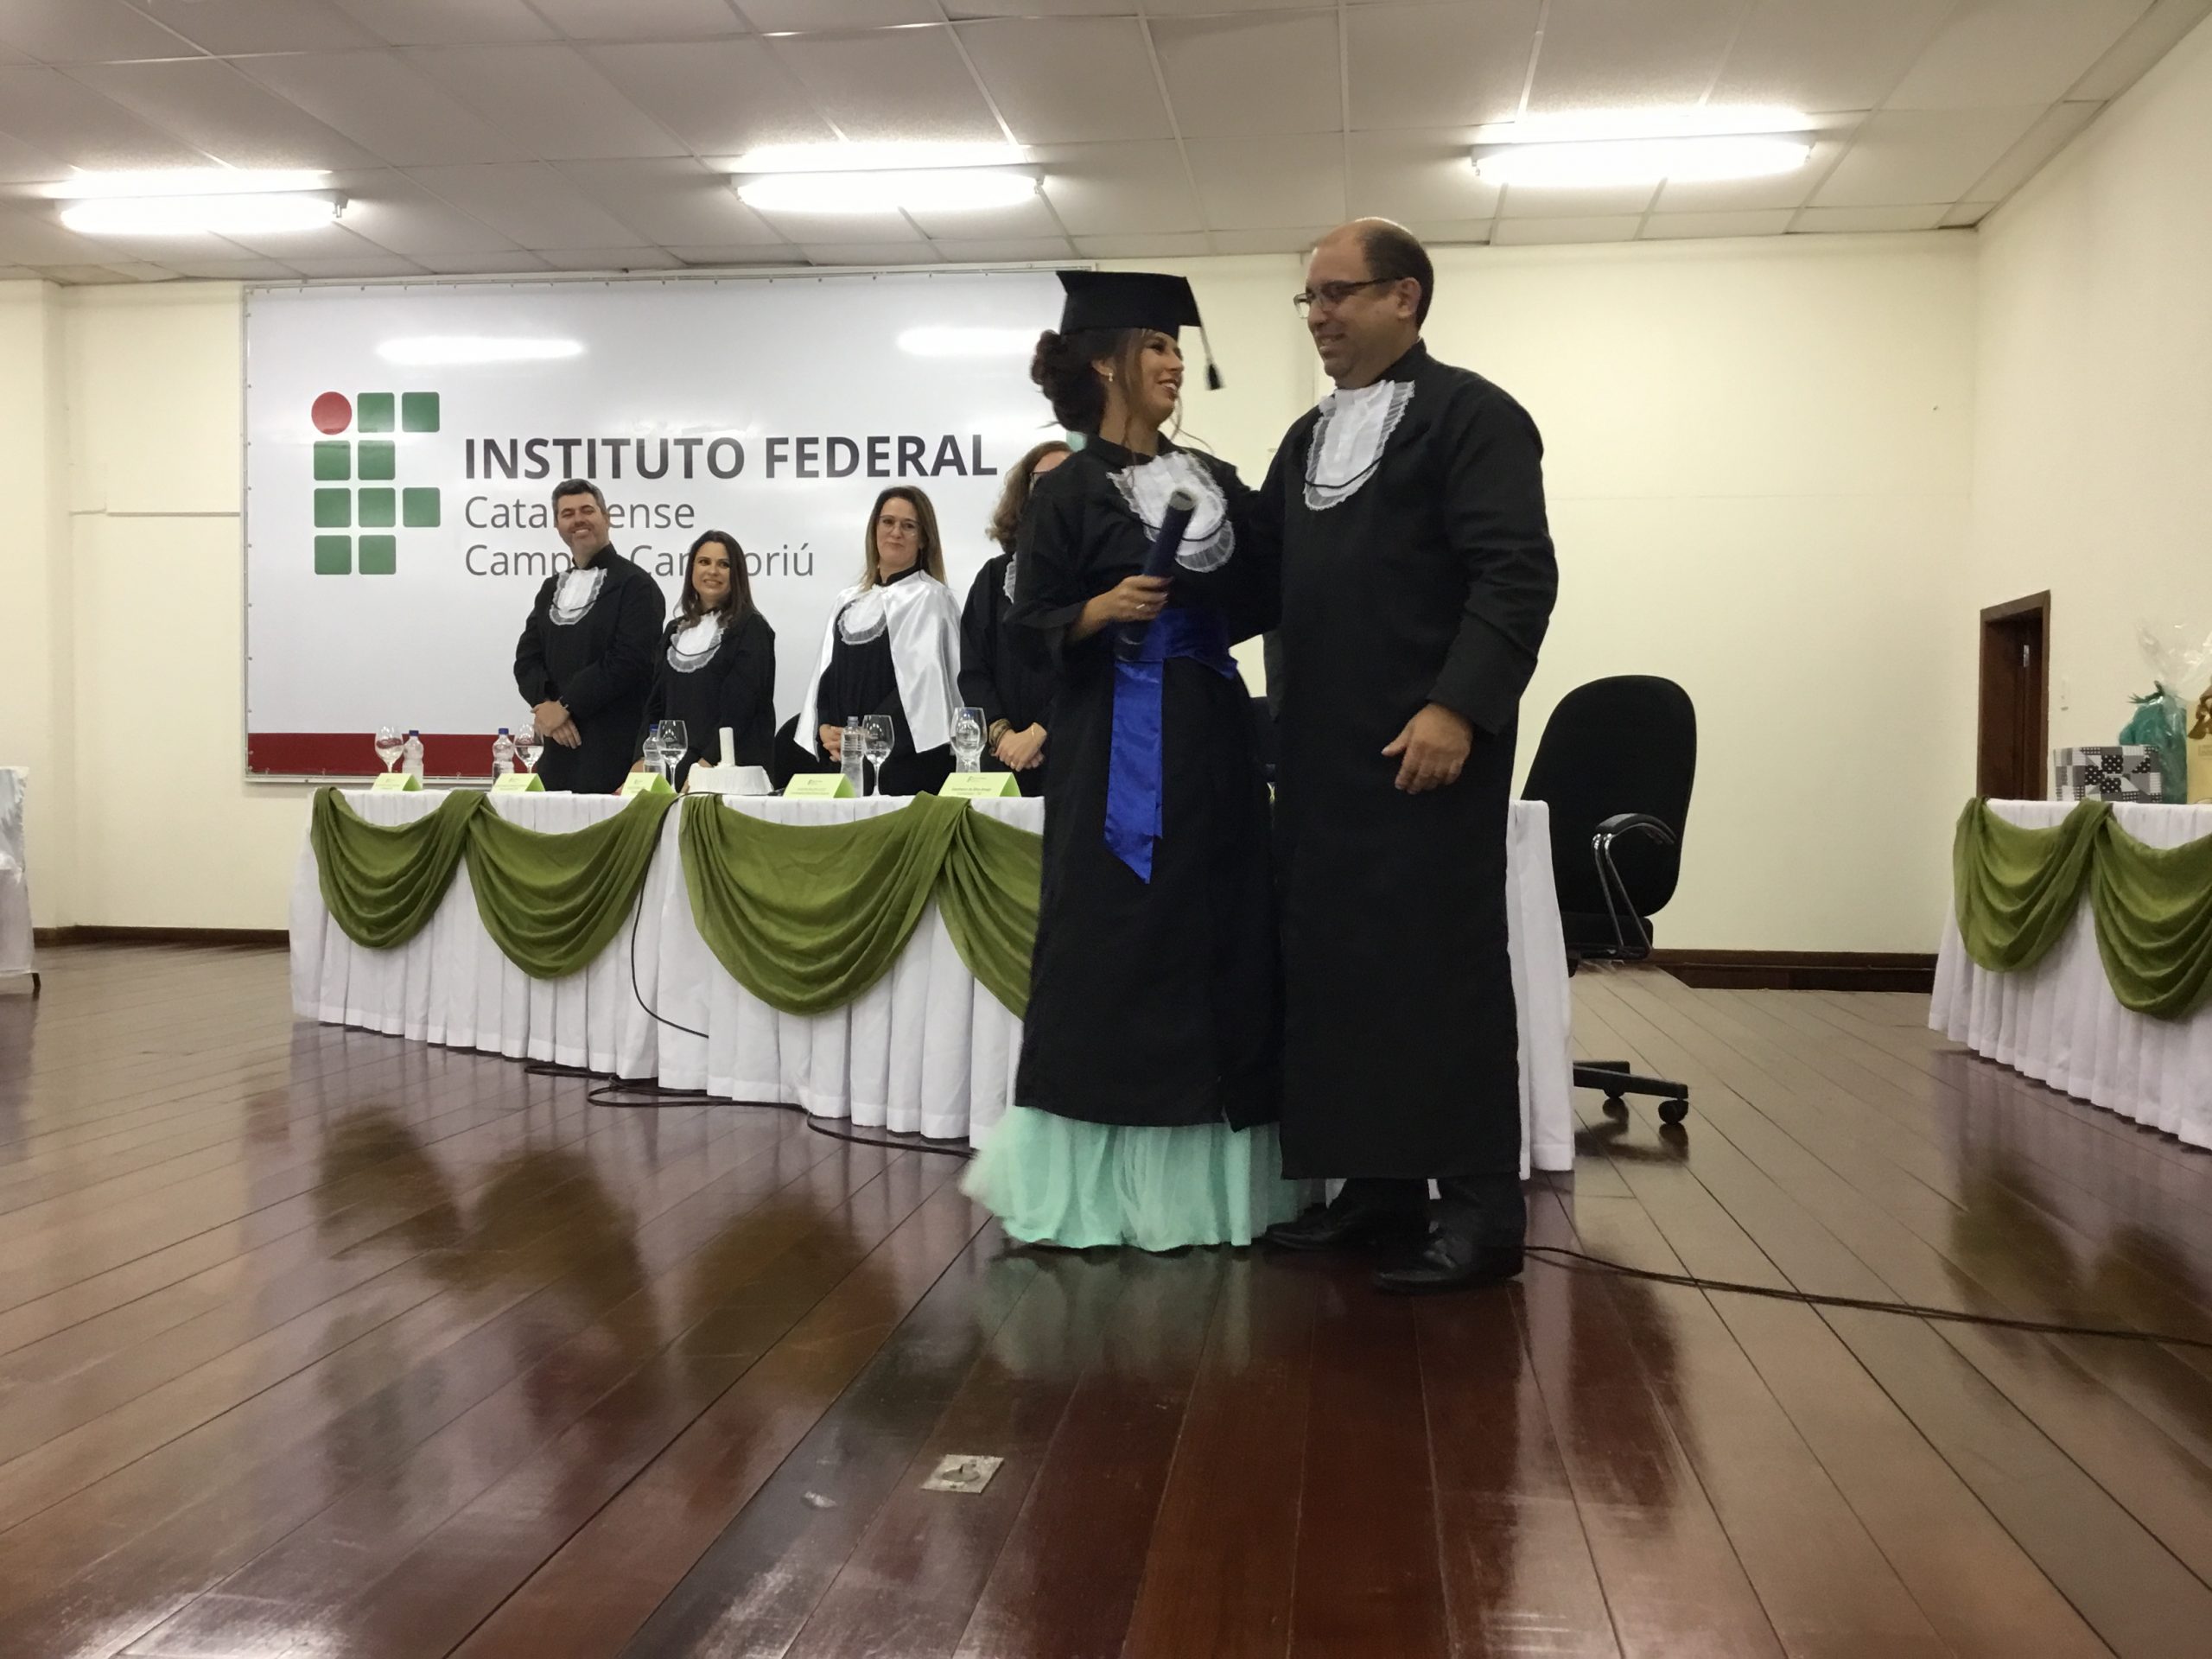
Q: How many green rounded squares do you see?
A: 9